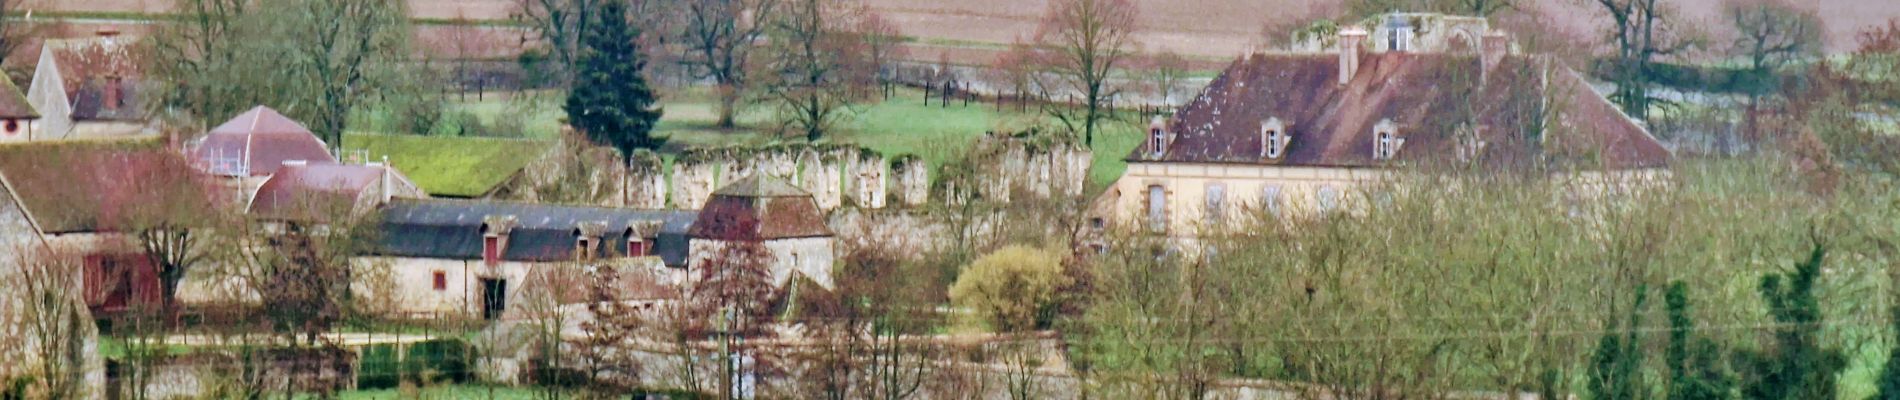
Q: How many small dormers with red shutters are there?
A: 2